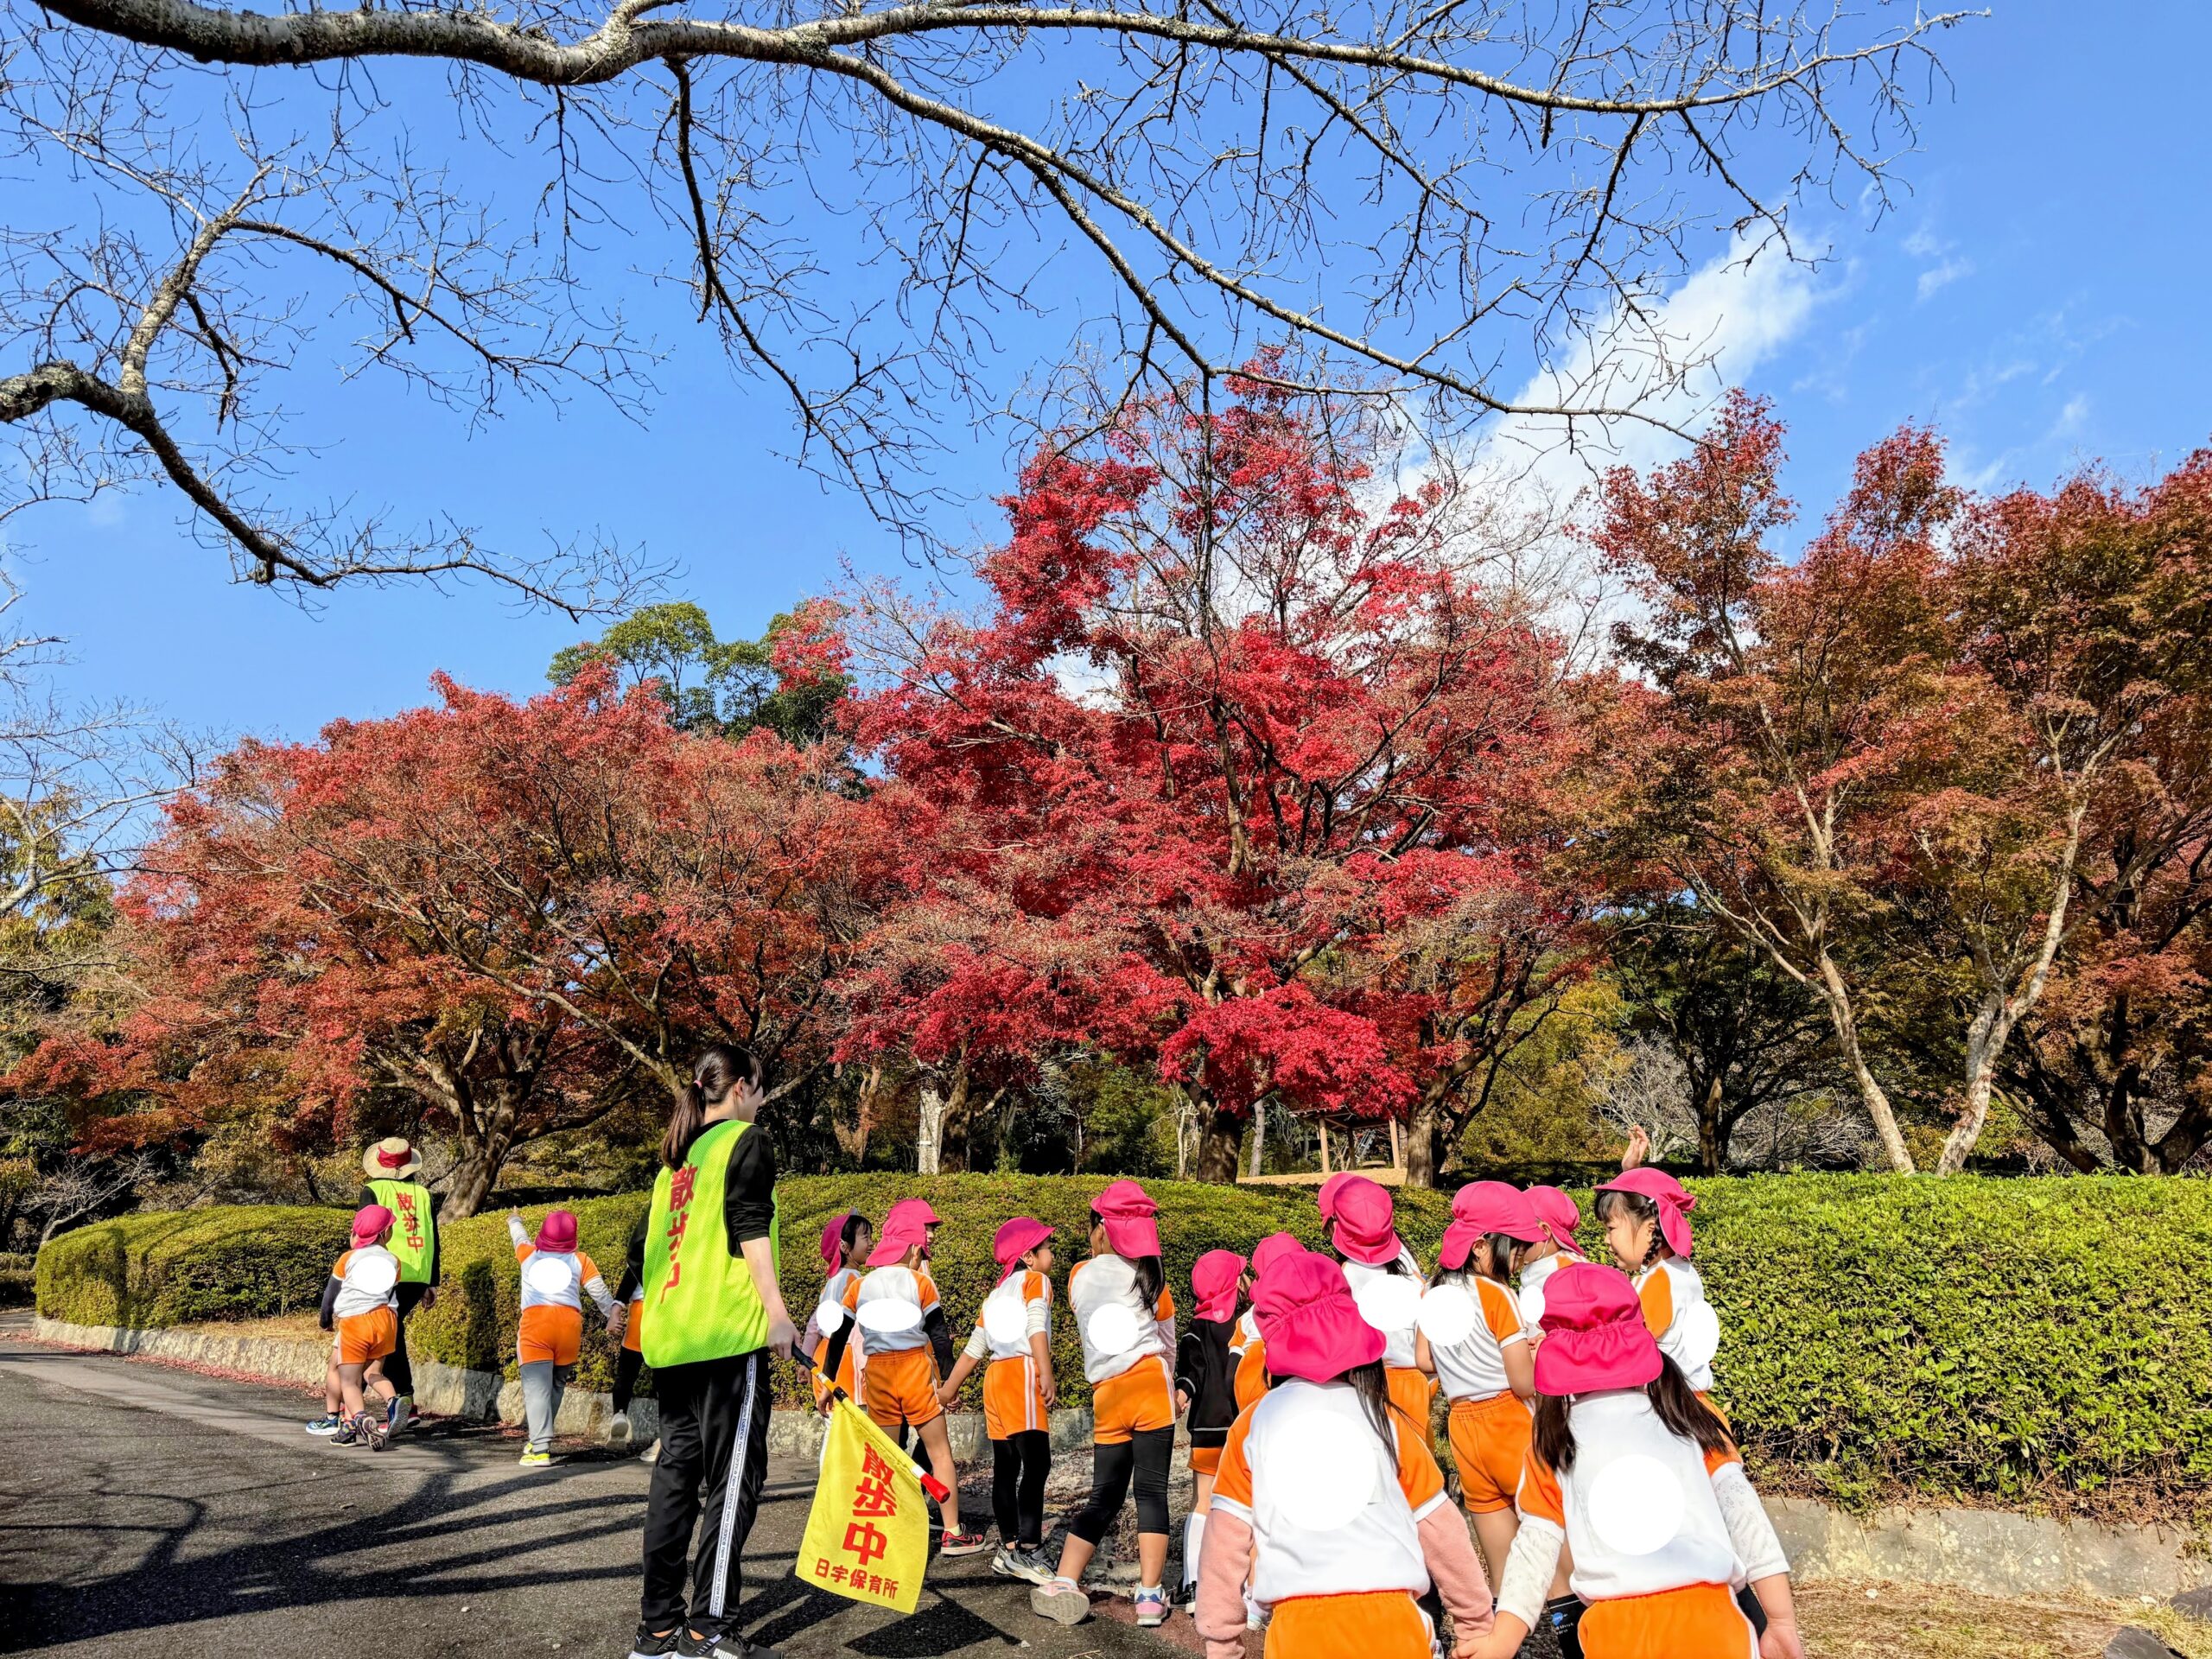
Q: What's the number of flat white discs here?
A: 12